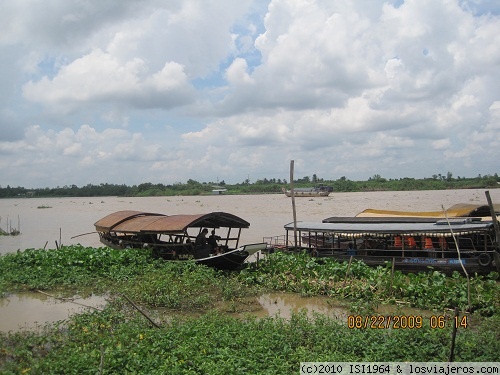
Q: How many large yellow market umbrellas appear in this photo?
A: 0